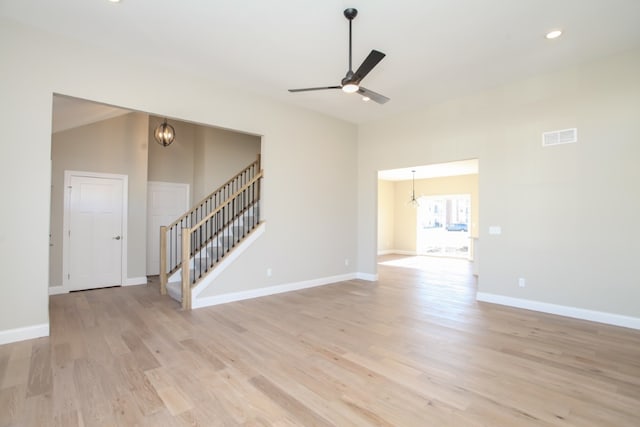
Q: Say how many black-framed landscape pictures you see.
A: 0